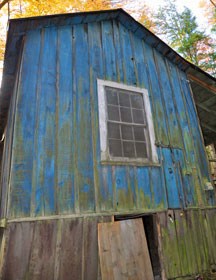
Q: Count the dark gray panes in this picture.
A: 12